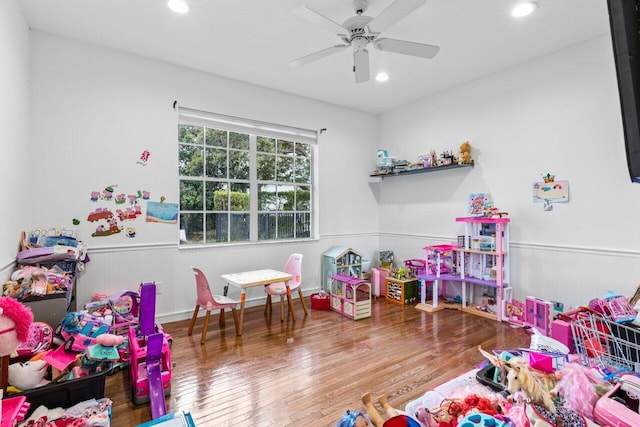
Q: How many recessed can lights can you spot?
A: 3